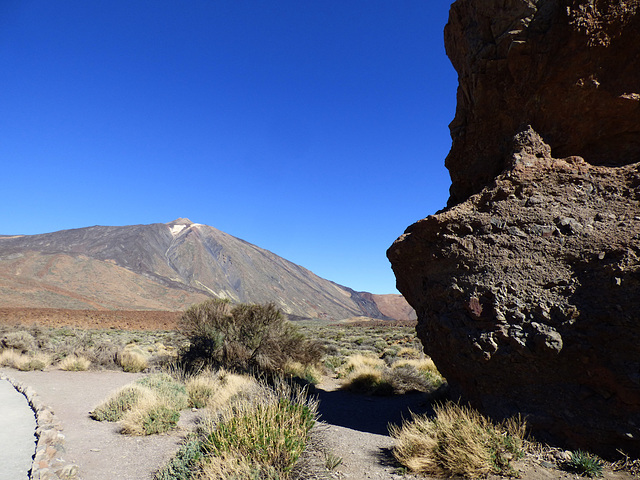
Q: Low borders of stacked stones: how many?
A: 1